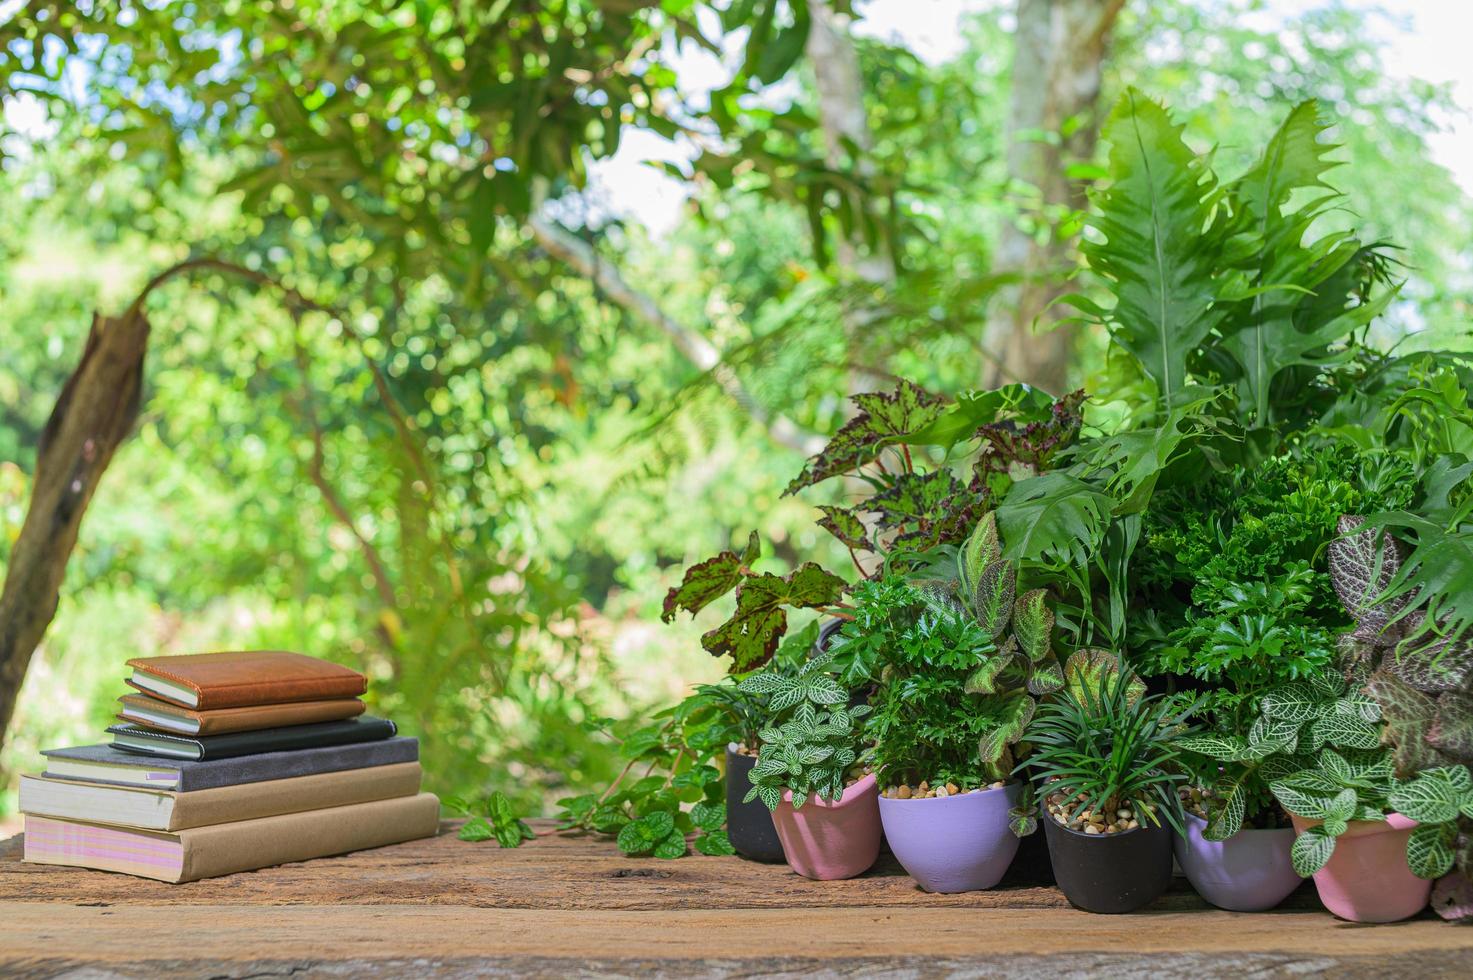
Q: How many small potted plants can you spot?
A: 6